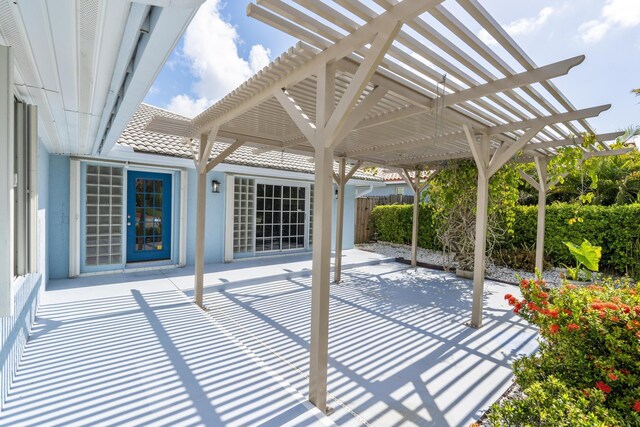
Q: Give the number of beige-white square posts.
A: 6